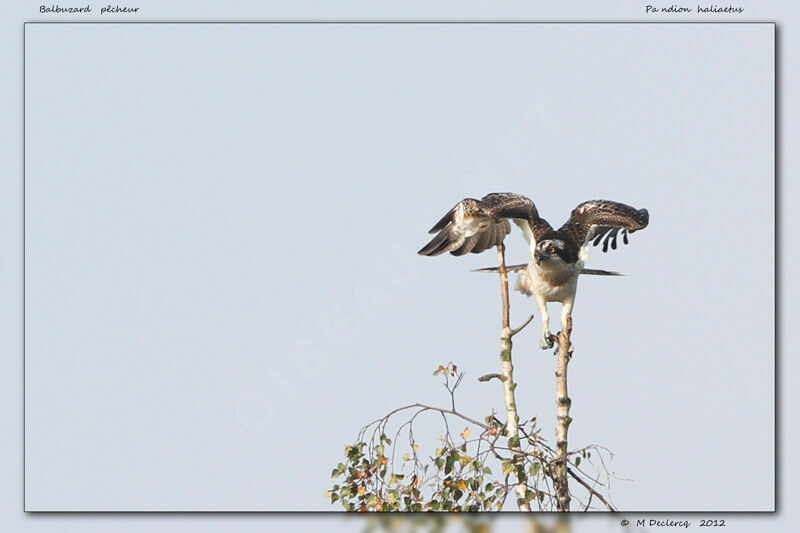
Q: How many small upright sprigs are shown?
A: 1